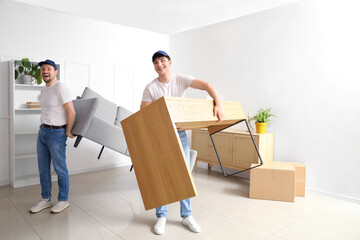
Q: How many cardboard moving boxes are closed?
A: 2